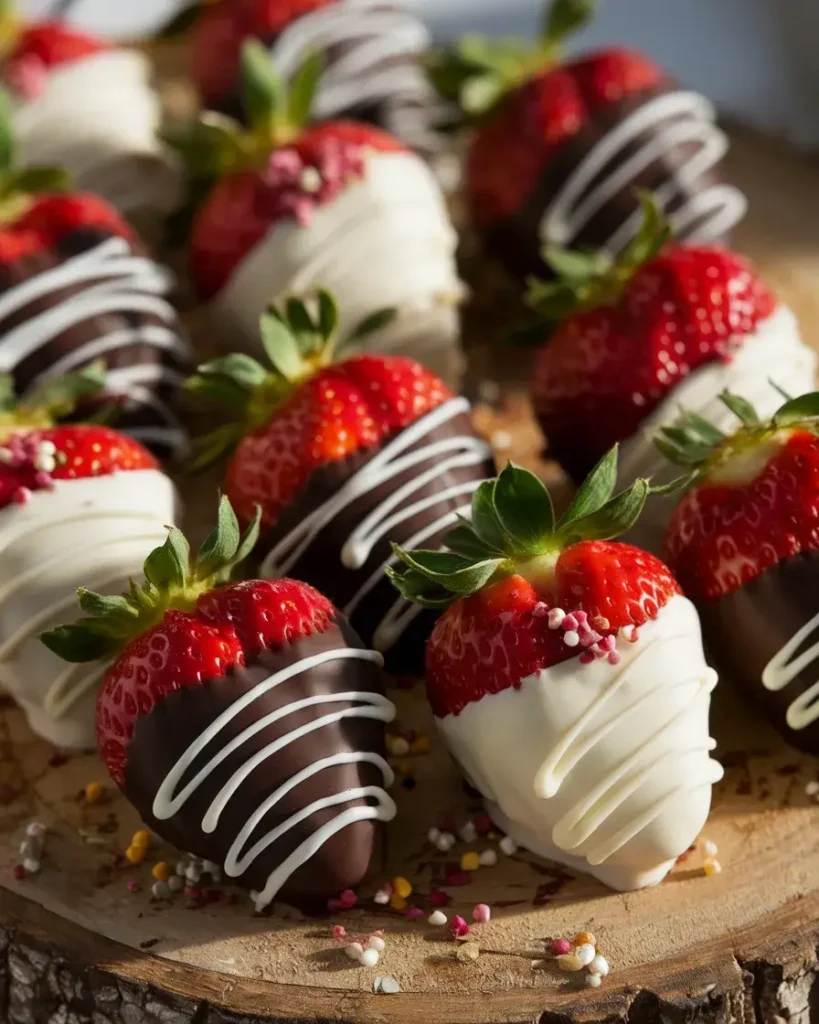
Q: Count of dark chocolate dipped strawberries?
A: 6